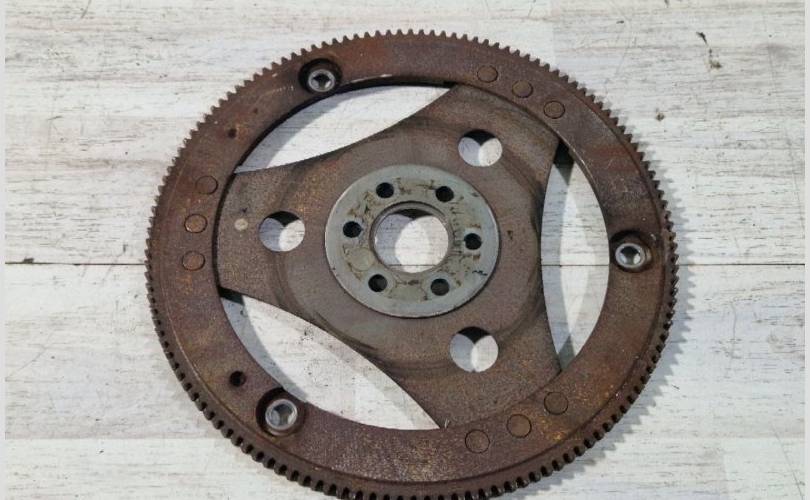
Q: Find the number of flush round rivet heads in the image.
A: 9